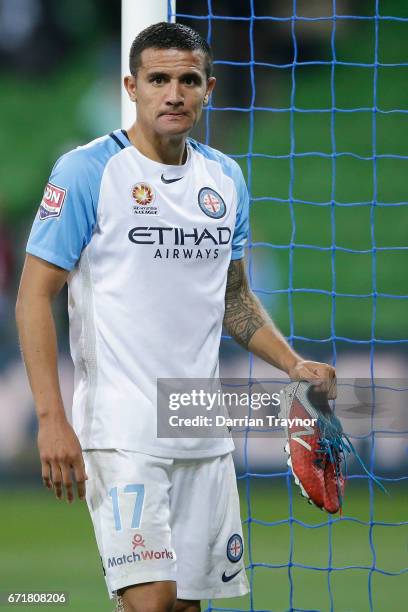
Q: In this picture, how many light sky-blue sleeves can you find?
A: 2